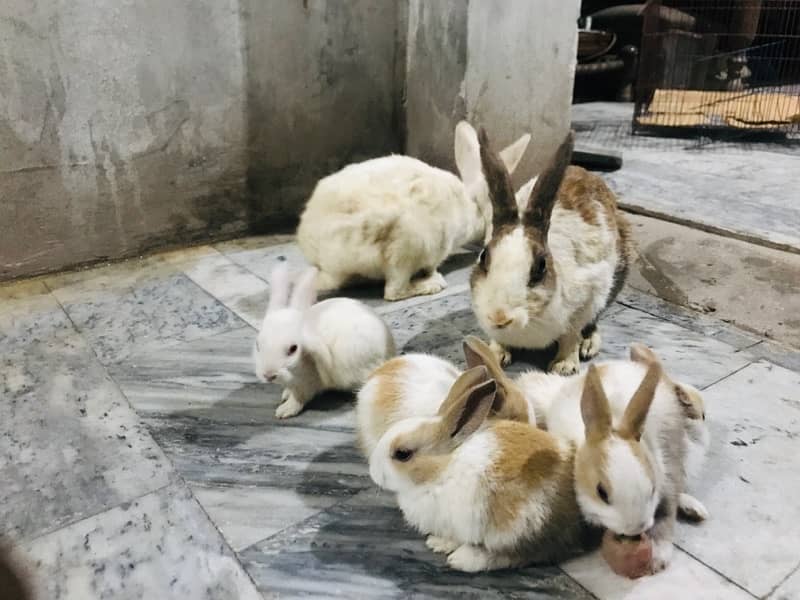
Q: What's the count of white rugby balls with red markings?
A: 0